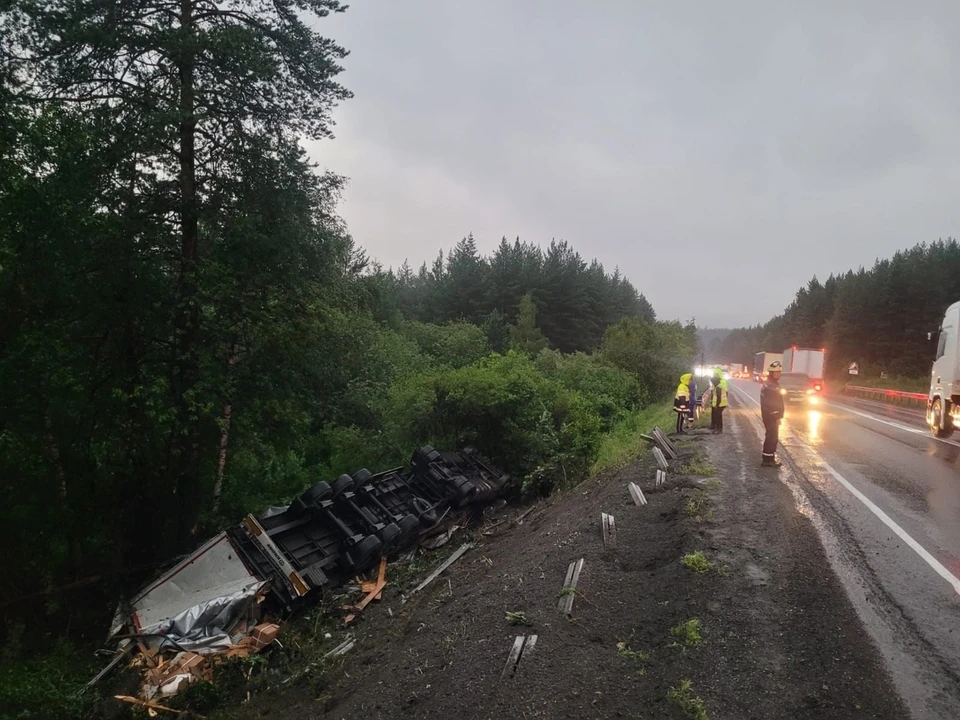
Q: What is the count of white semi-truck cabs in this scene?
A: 1